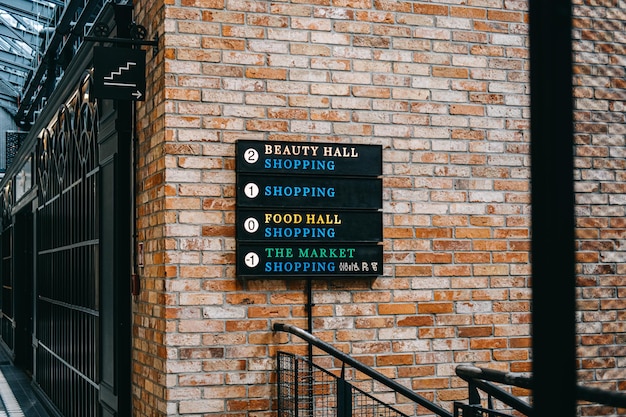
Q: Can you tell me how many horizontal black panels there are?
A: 4